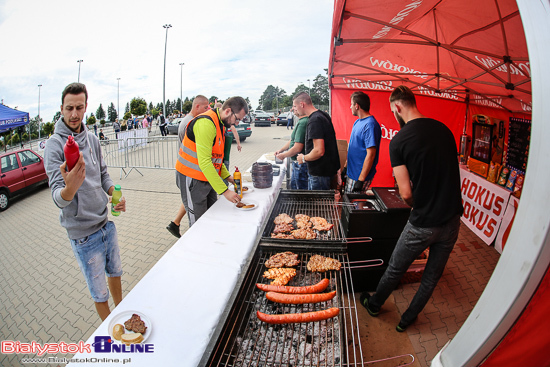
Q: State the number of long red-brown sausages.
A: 3